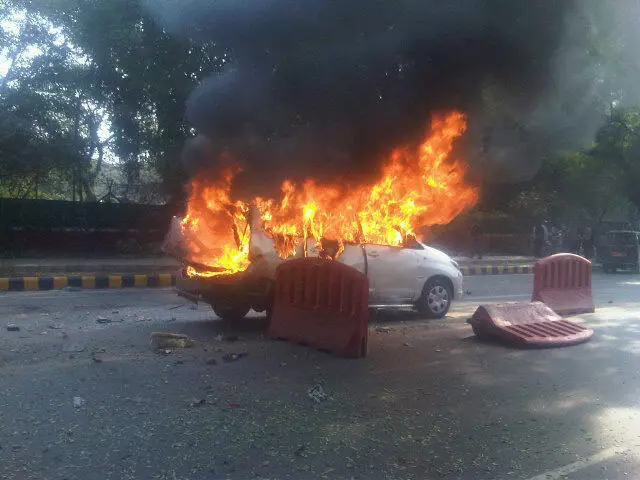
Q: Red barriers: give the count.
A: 3